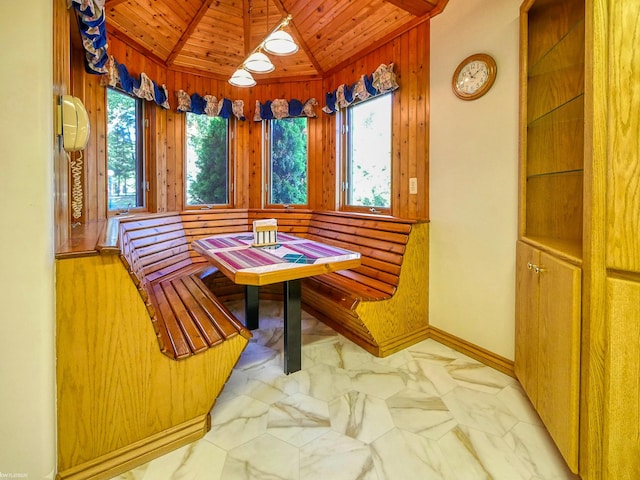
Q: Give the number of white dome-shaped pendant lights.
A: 3